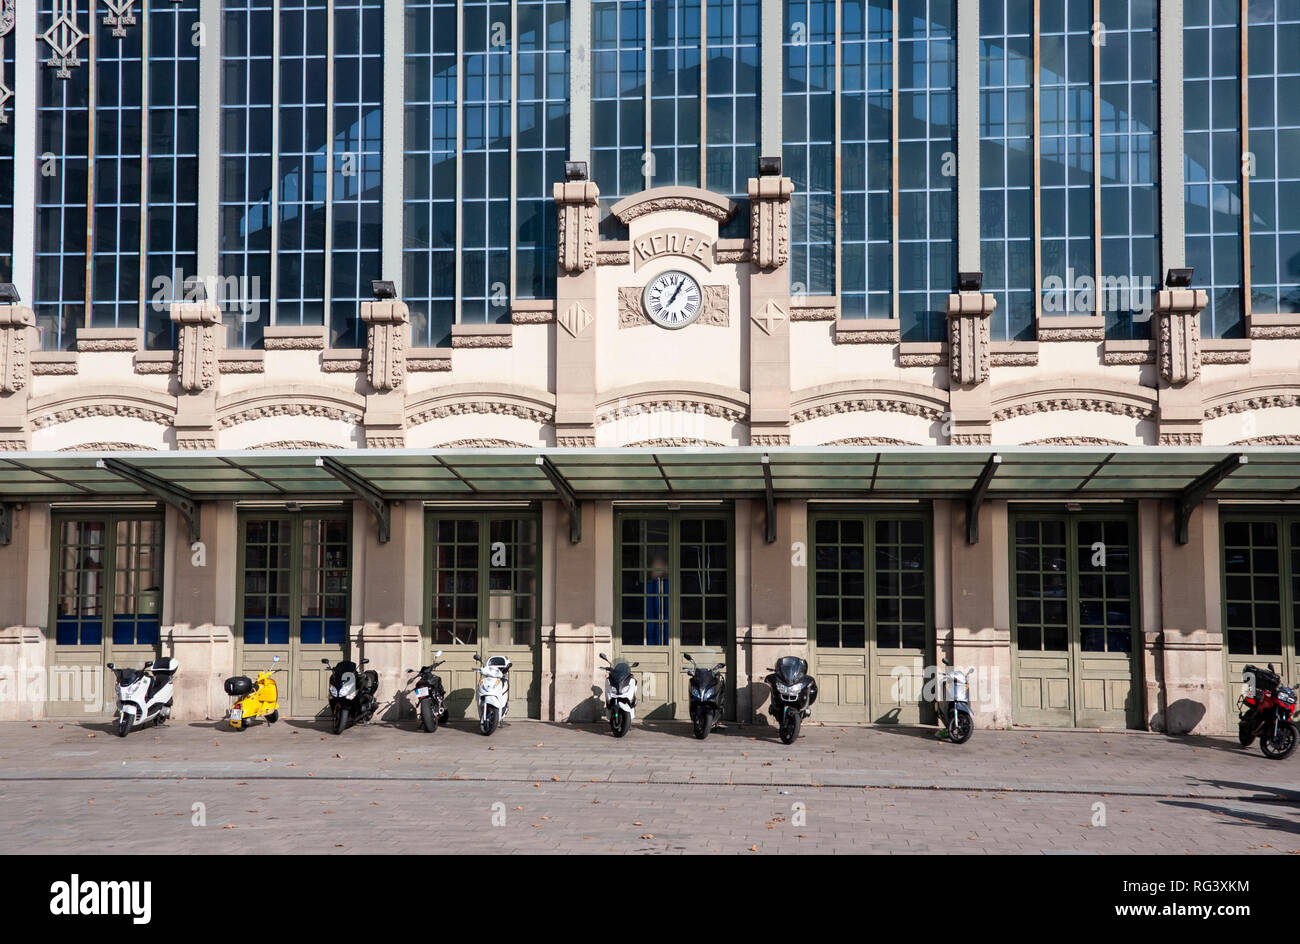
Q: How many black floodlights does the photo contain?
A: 7